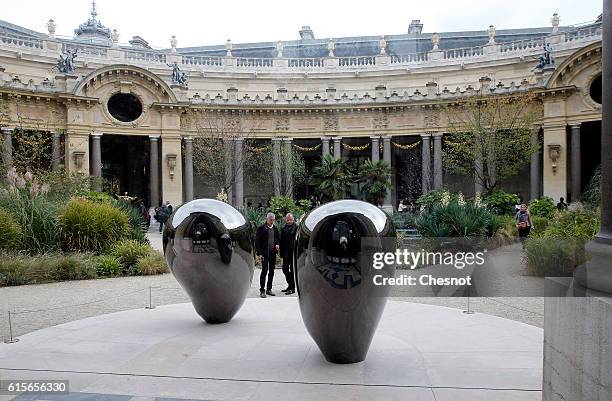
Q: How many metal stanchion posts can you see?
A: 3